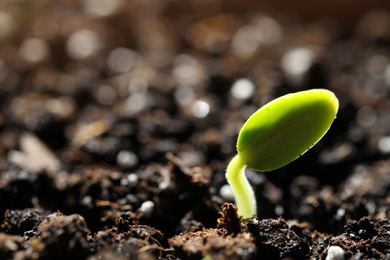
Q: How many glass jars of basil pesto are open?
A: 0